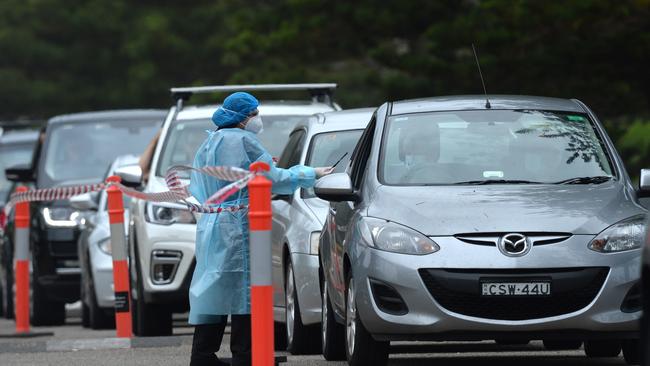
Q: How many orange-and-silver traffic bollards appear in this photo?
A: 3